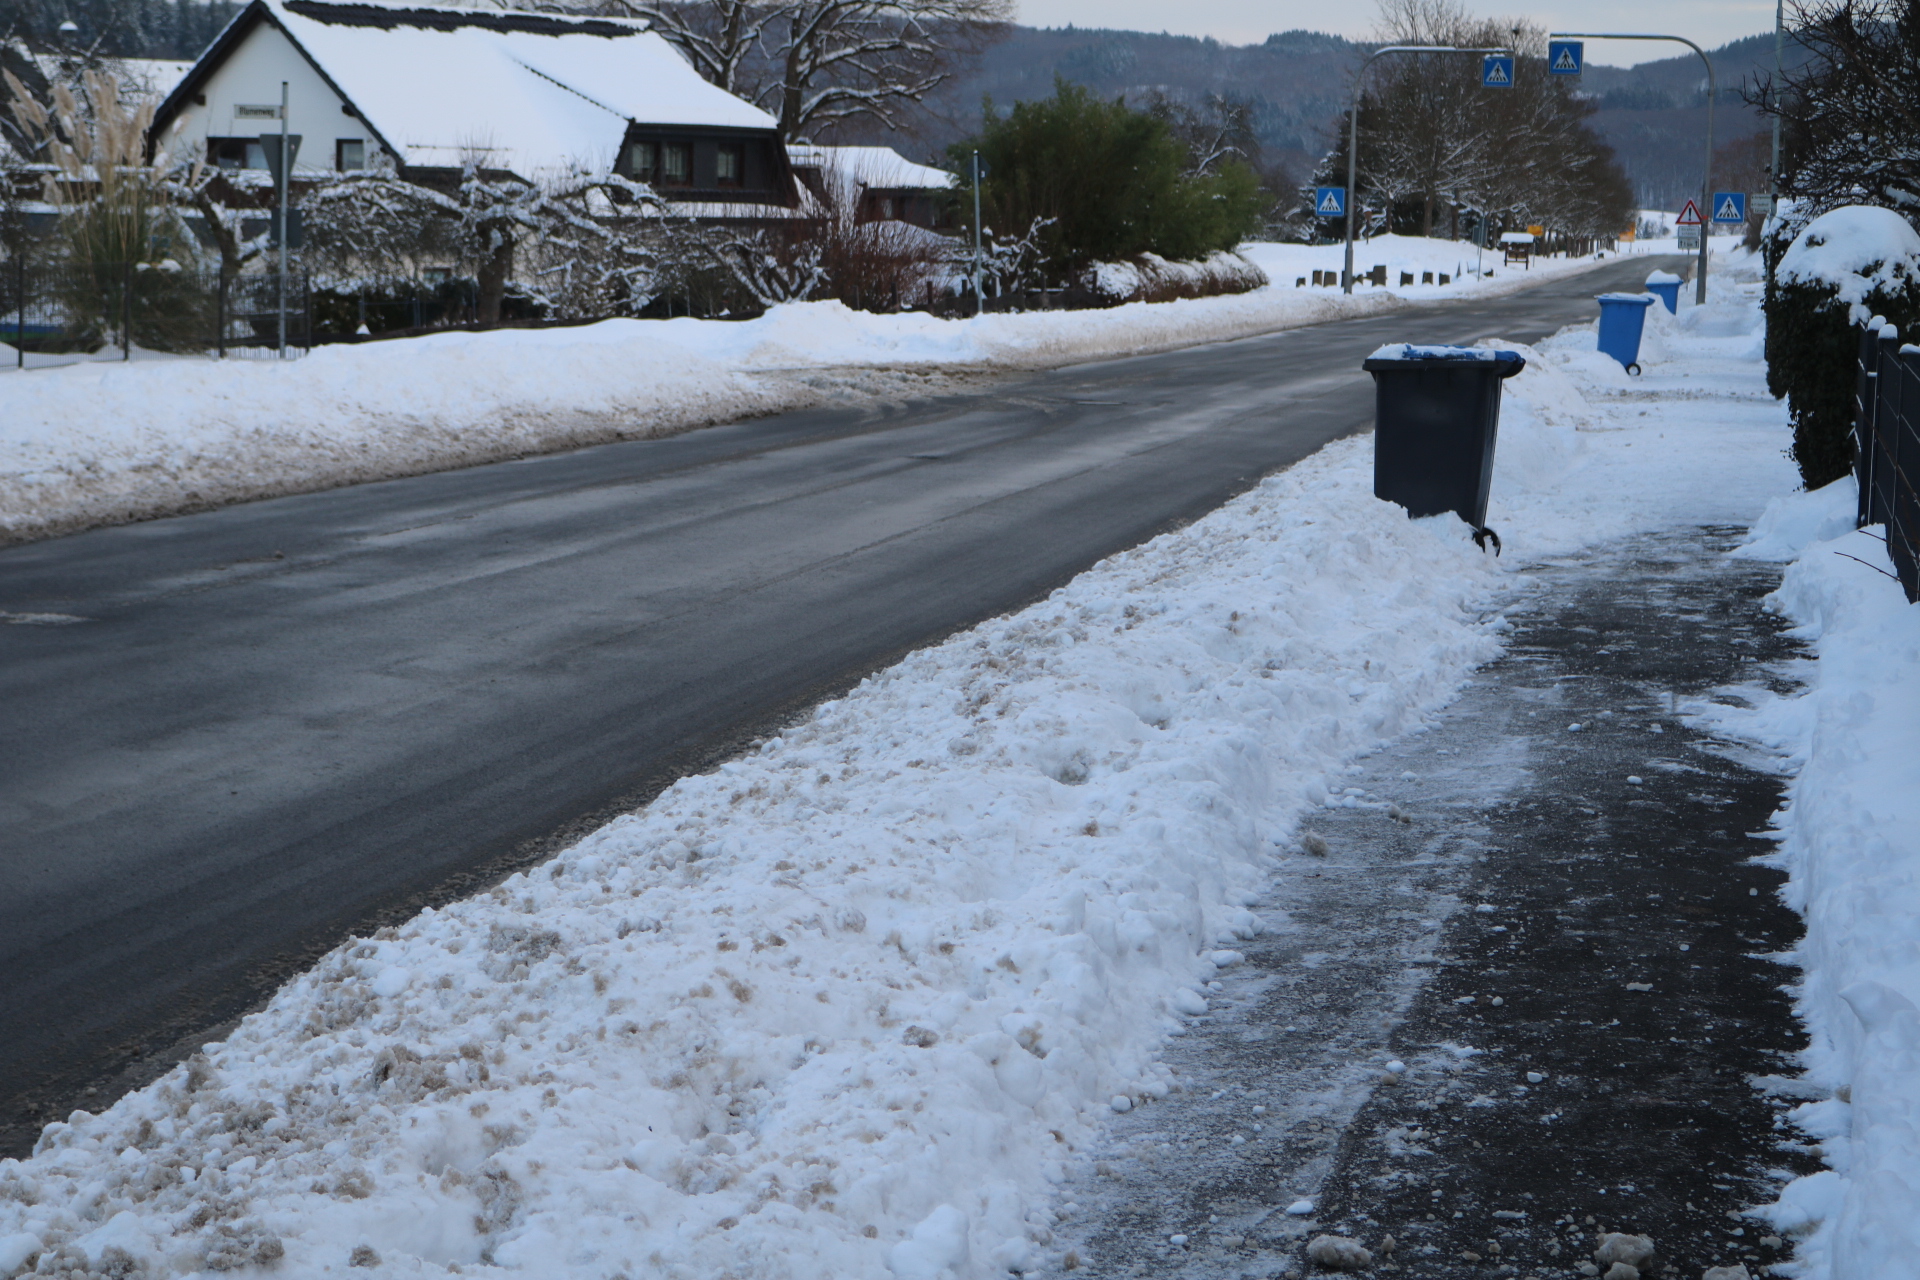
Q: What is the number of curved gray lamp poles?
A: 2